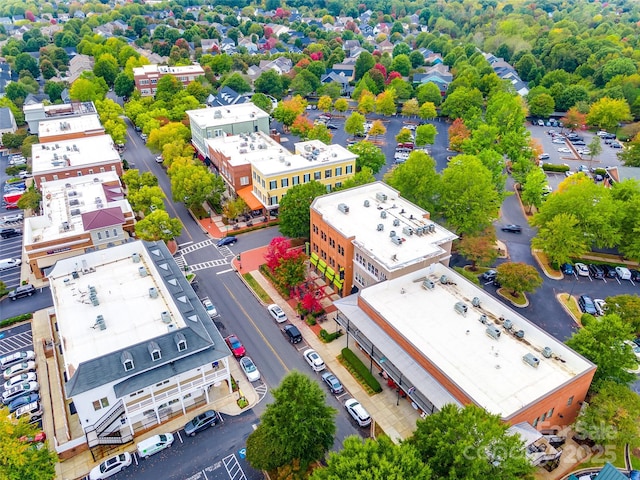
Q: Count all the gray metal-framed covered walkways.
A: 1